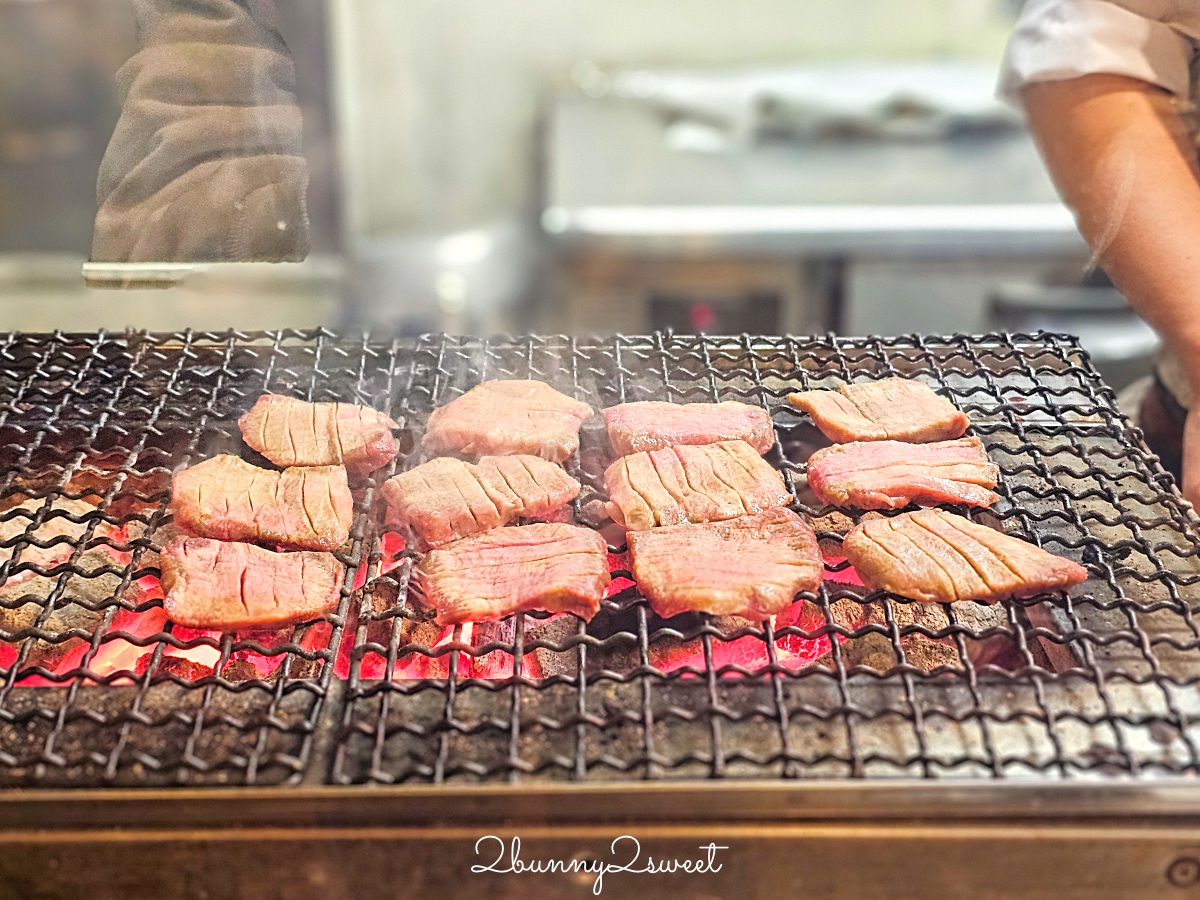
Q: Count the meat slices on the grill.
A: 12